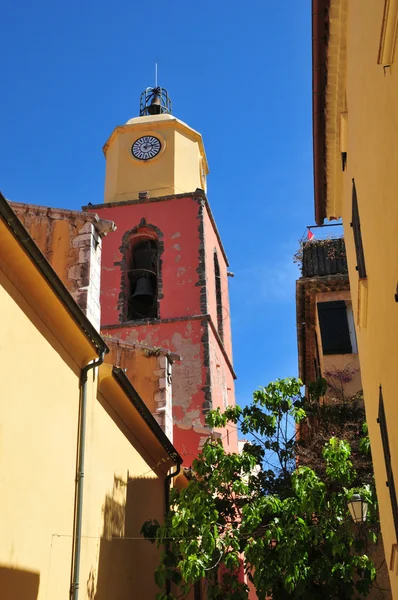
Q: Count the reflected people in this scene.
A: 0